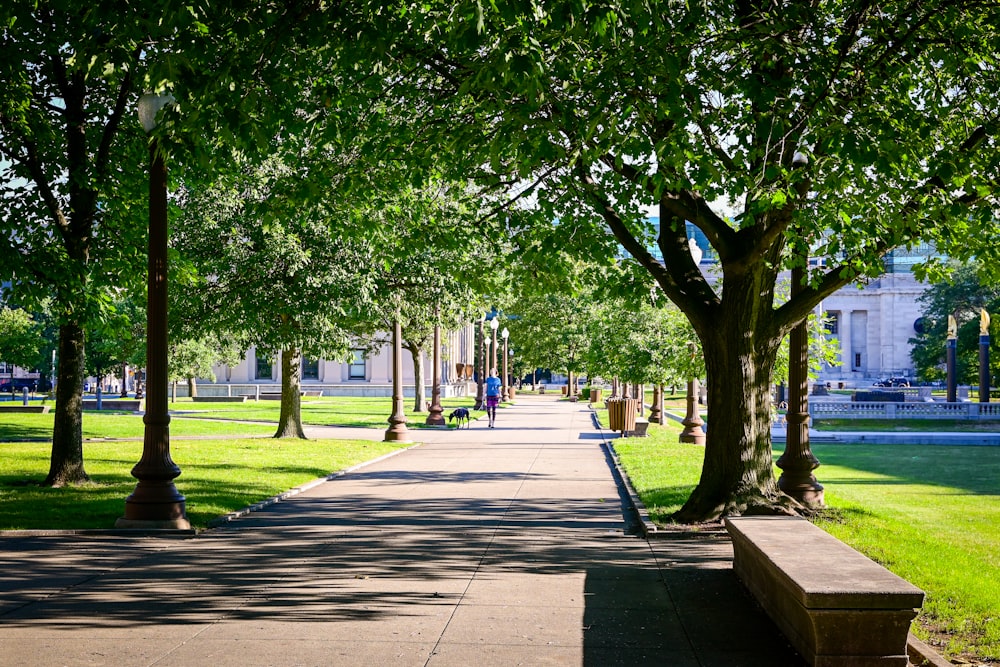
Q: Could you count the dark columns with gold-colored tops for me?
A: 2